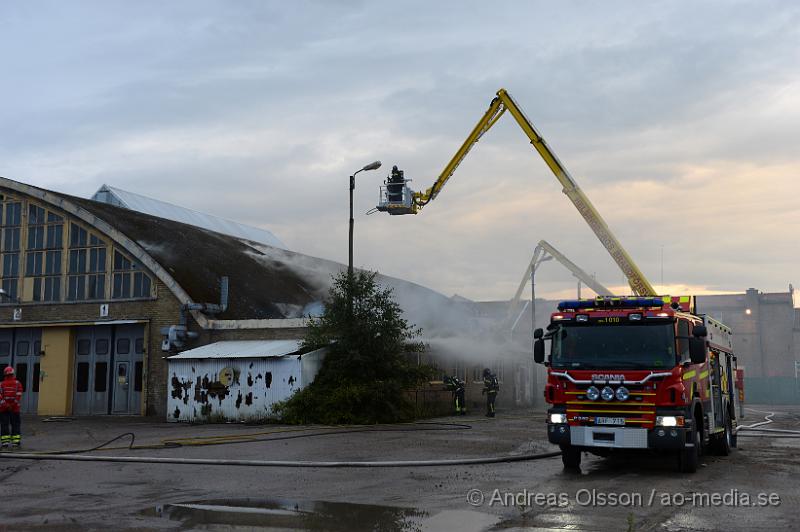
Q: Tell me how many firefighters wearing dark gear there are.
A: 3